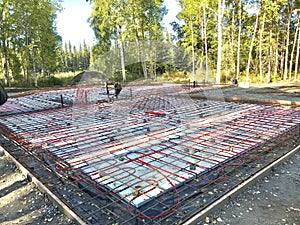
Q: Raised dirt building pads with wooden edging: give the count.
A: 1